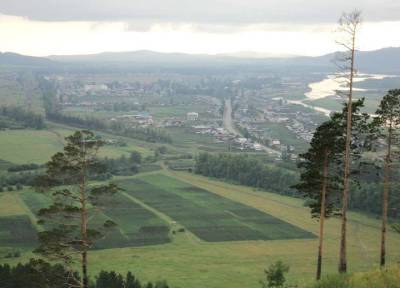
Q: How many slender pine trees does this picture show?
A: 4